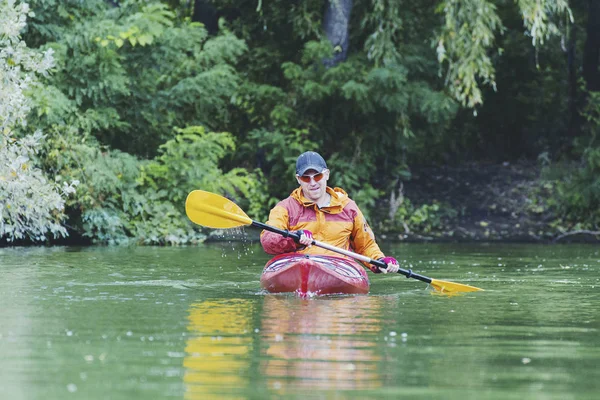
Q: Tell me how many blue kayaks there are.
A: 0